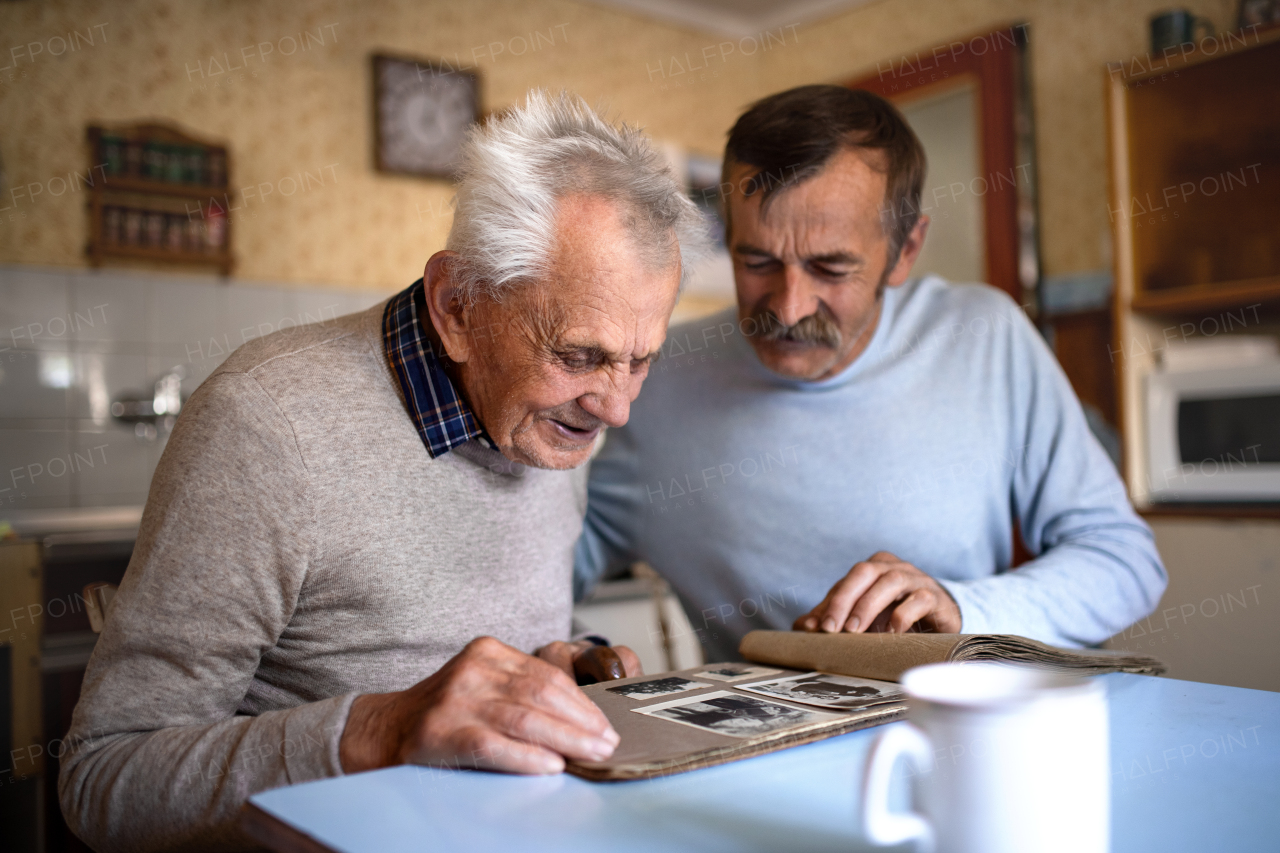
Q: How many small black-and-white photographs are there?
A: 4